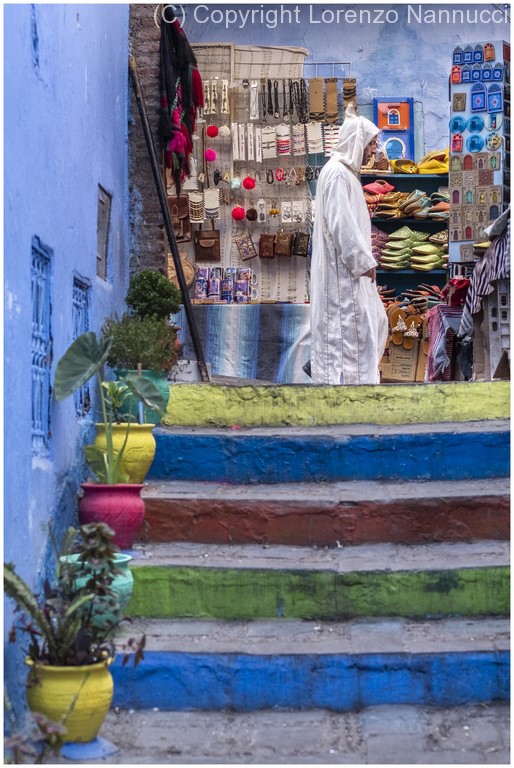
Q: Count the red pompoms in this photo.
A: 3